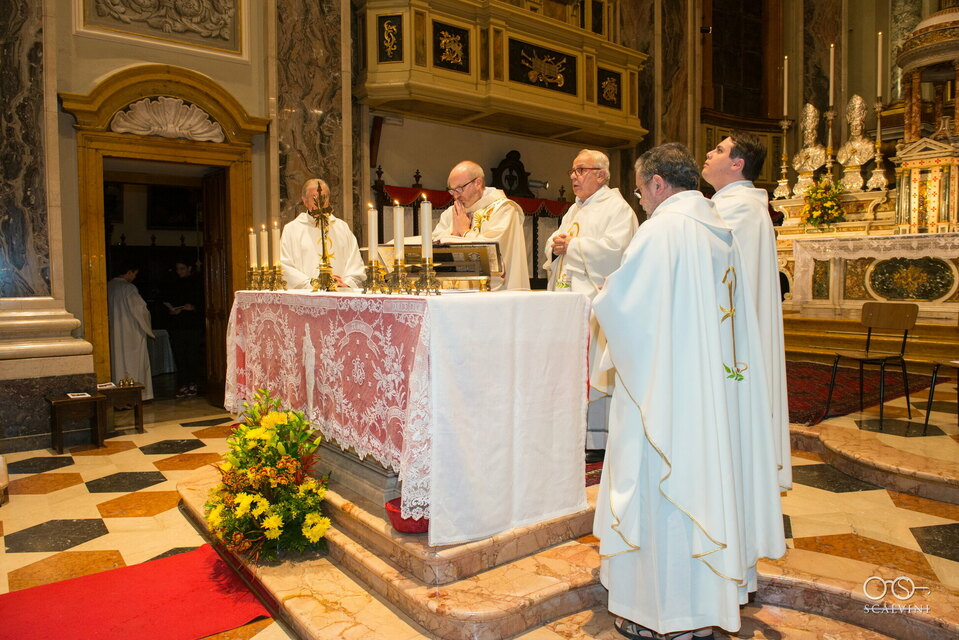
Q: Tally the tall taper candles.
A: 3